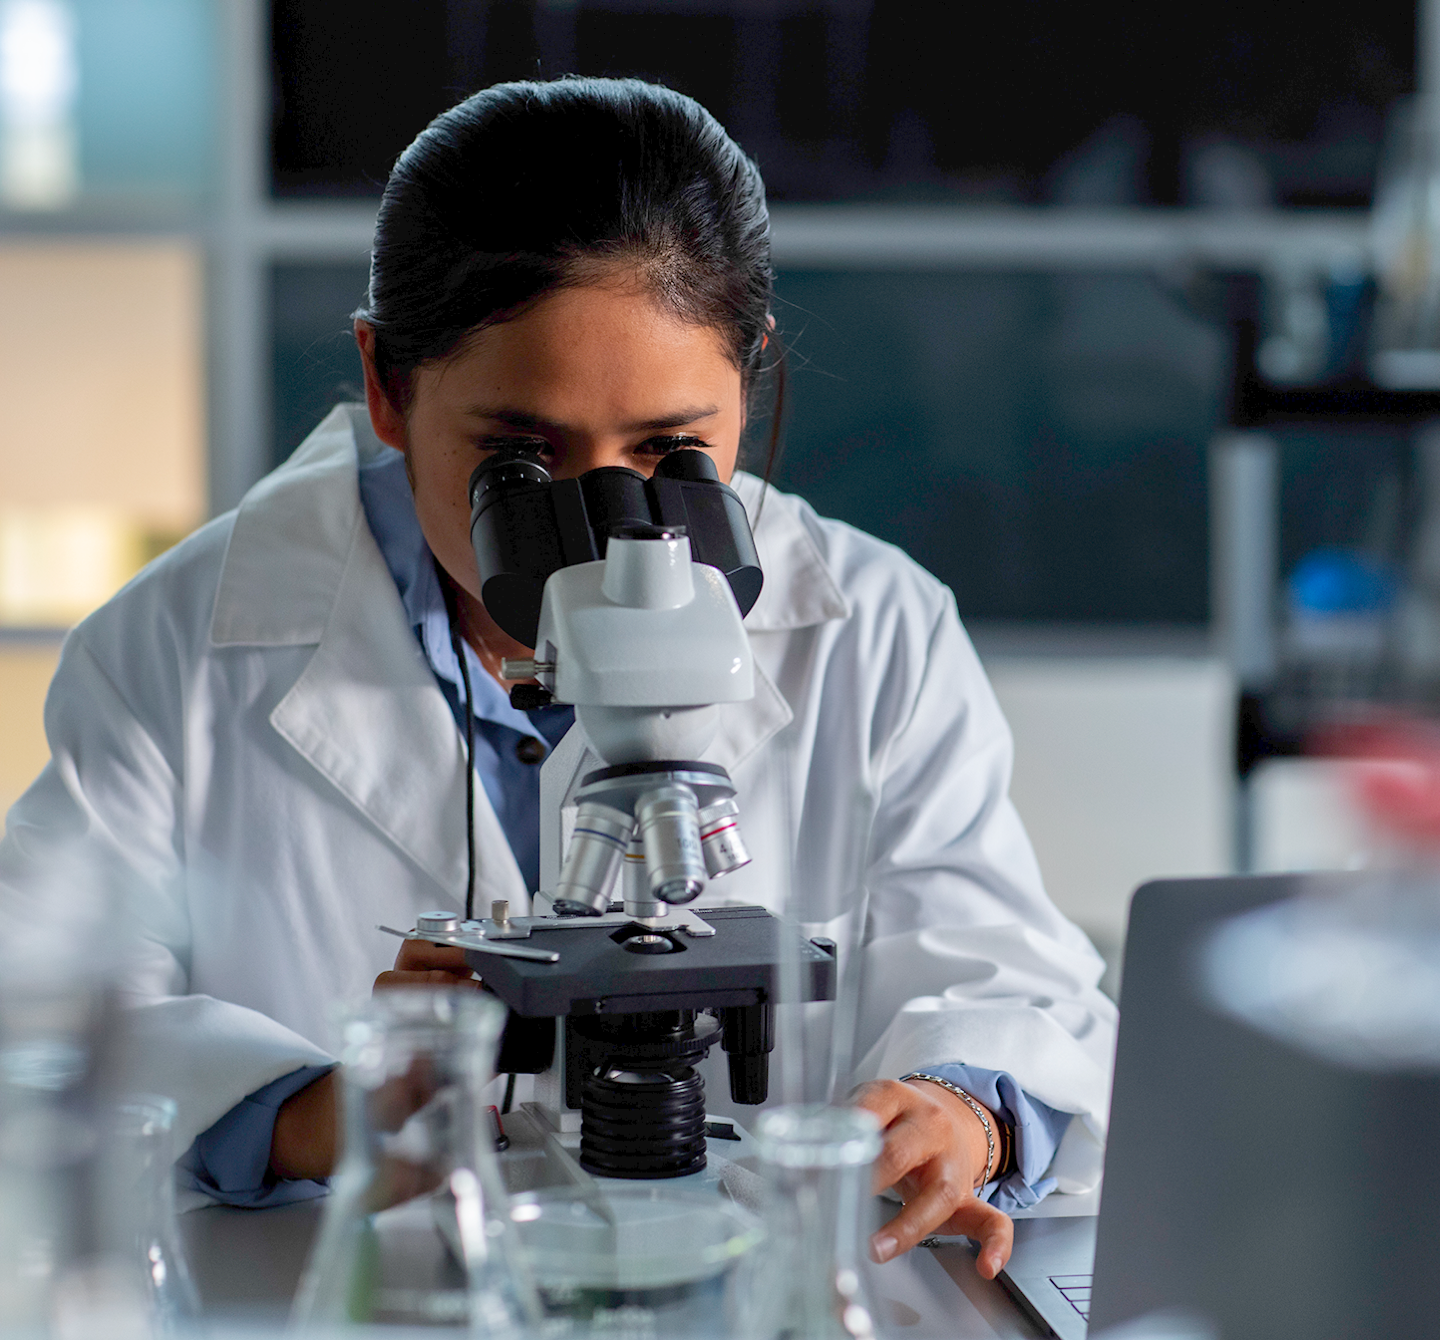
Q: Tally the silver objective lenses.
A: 4